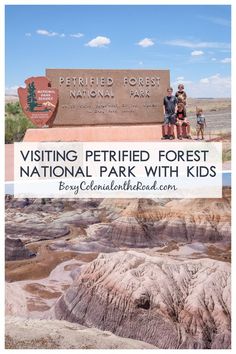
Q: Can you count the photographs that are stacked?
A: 2